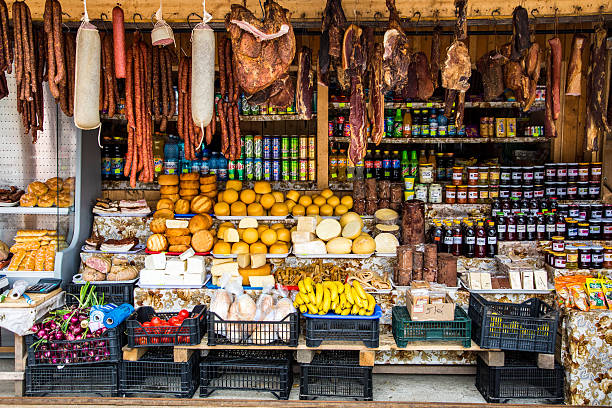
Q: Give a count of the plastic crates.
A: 12